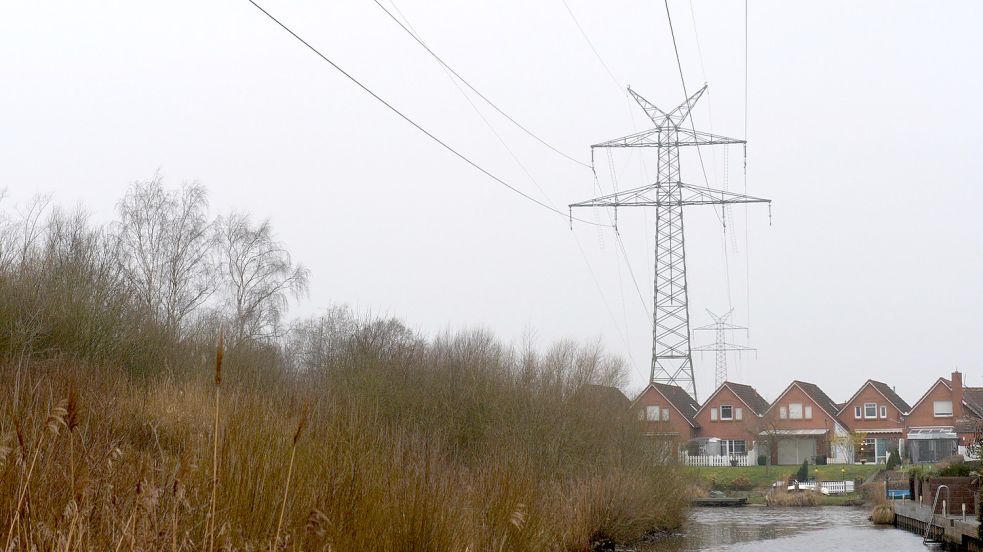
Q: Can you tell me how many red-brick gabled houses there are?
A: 5